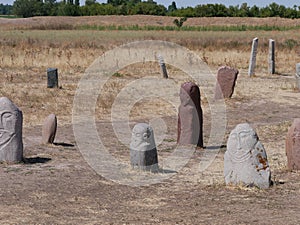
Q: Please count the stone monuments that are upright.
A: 12